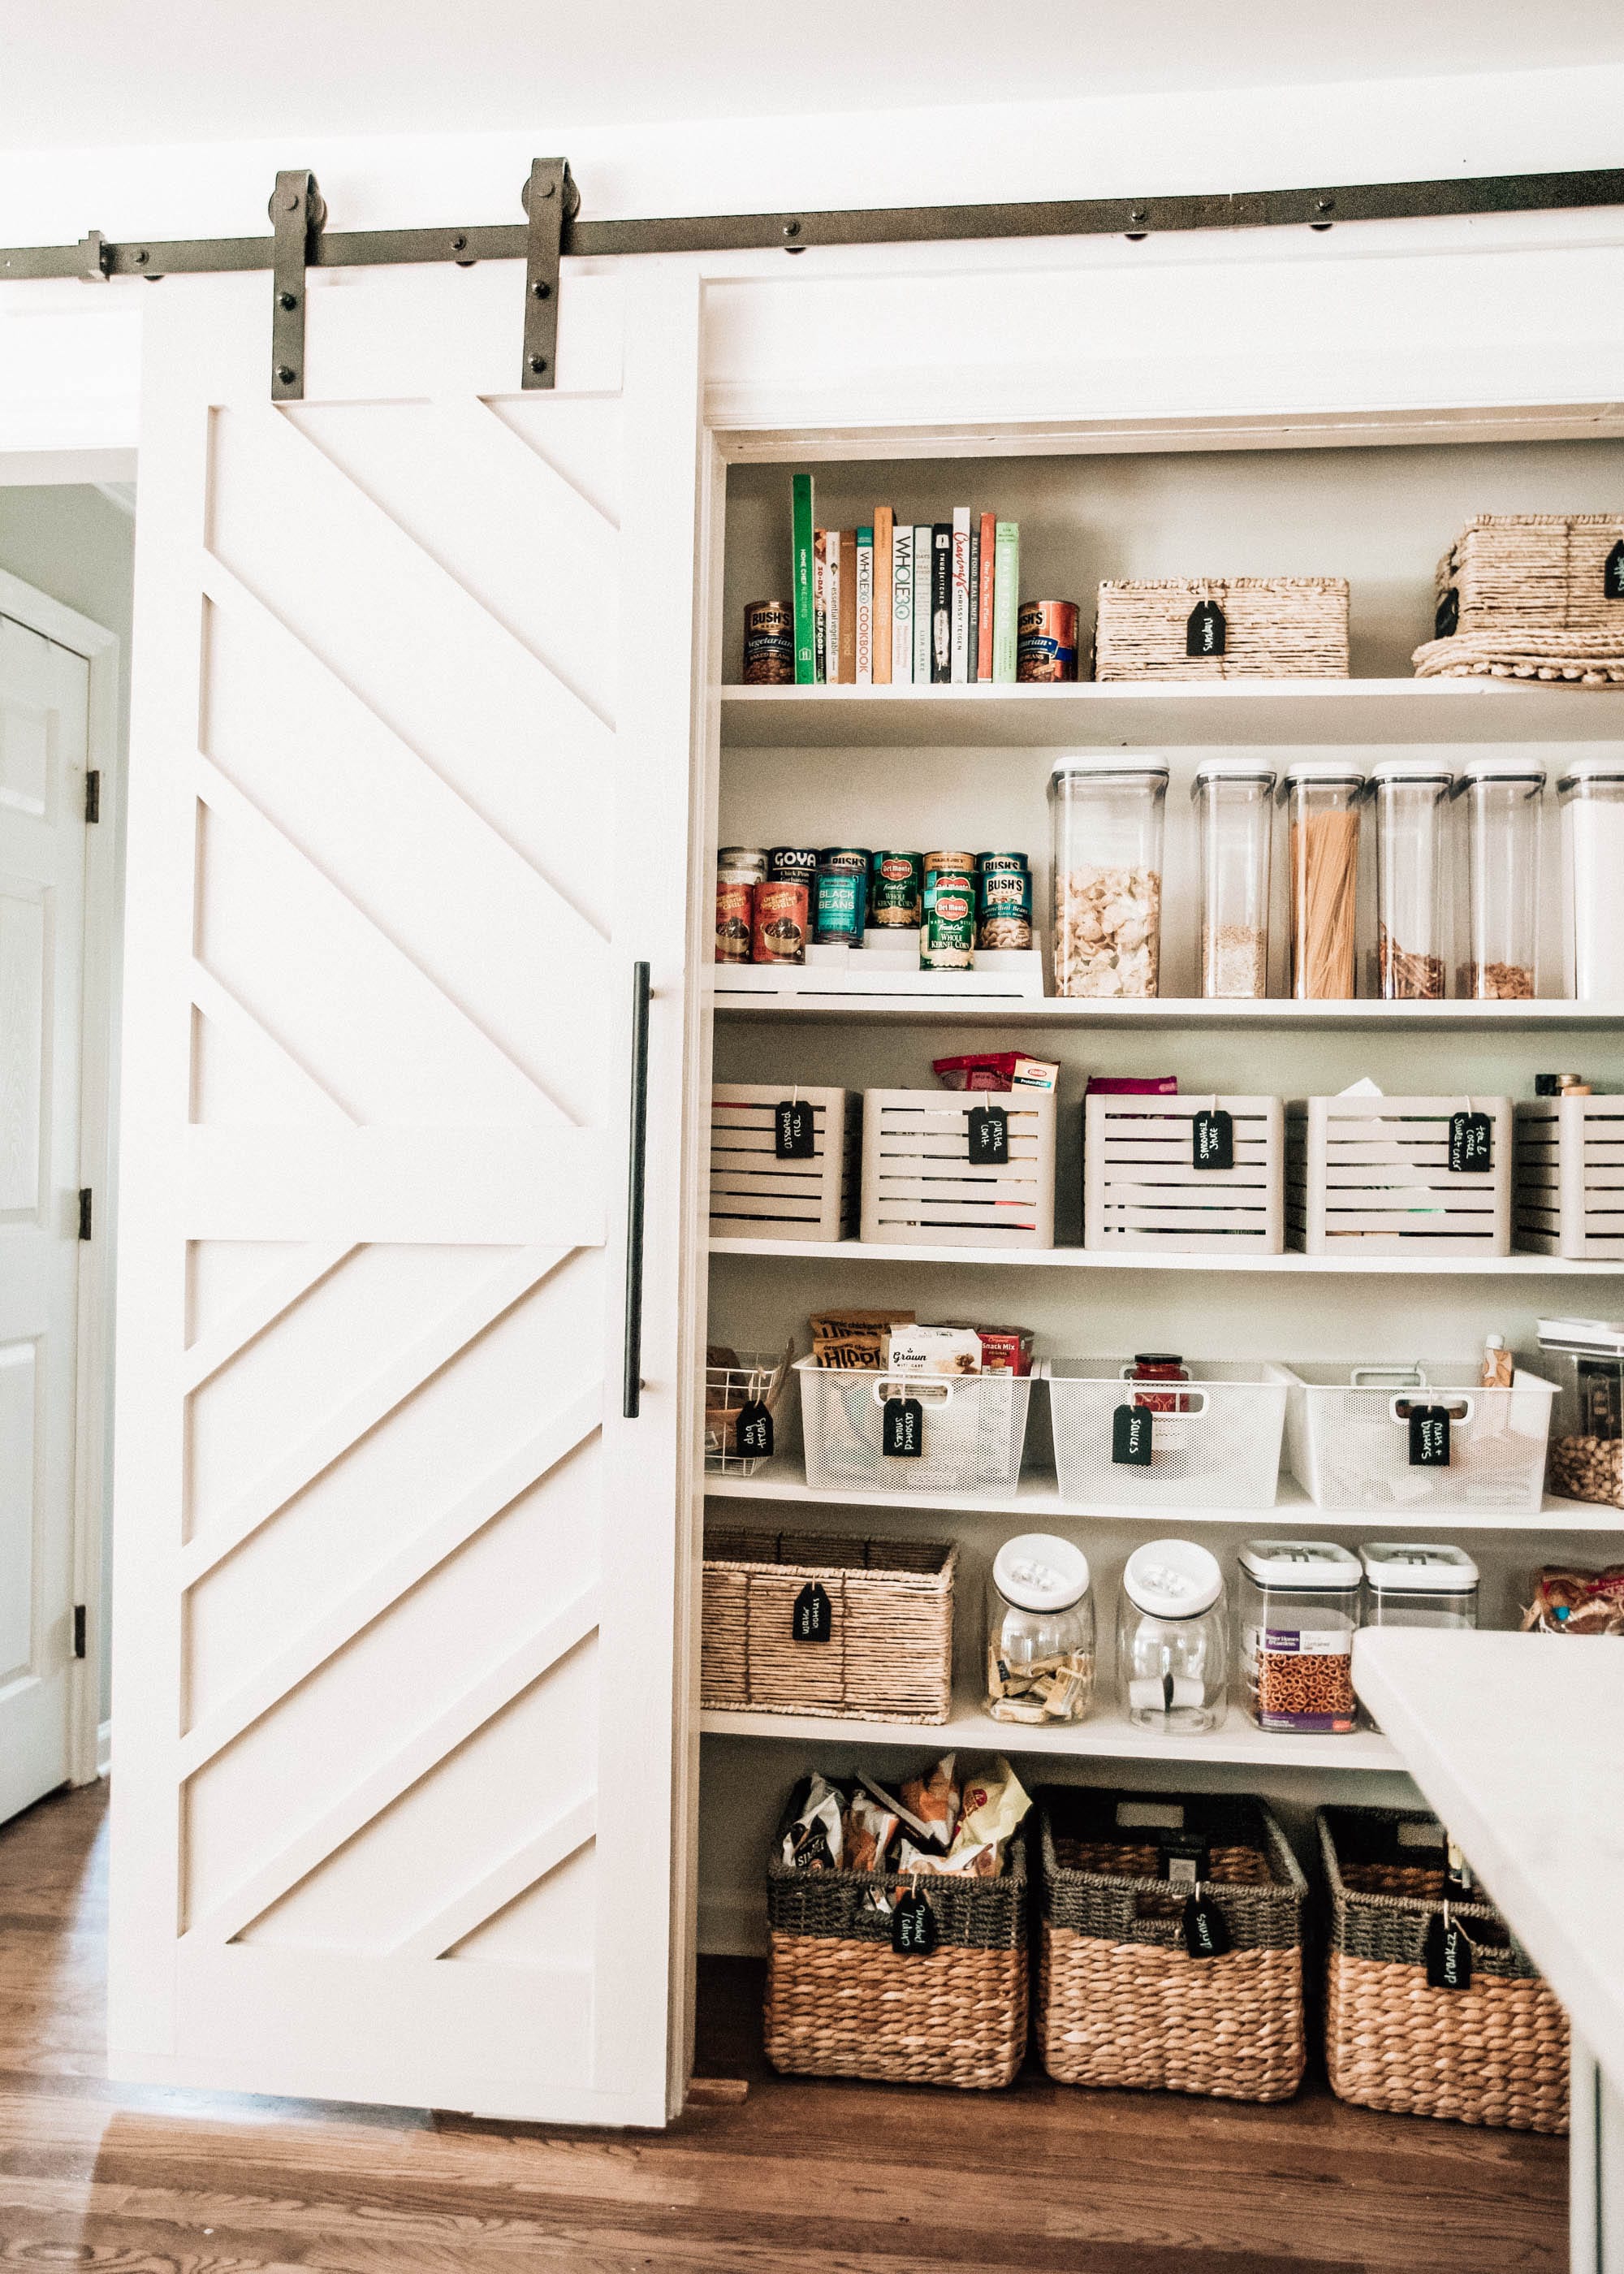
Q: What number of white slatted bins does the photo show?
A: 5